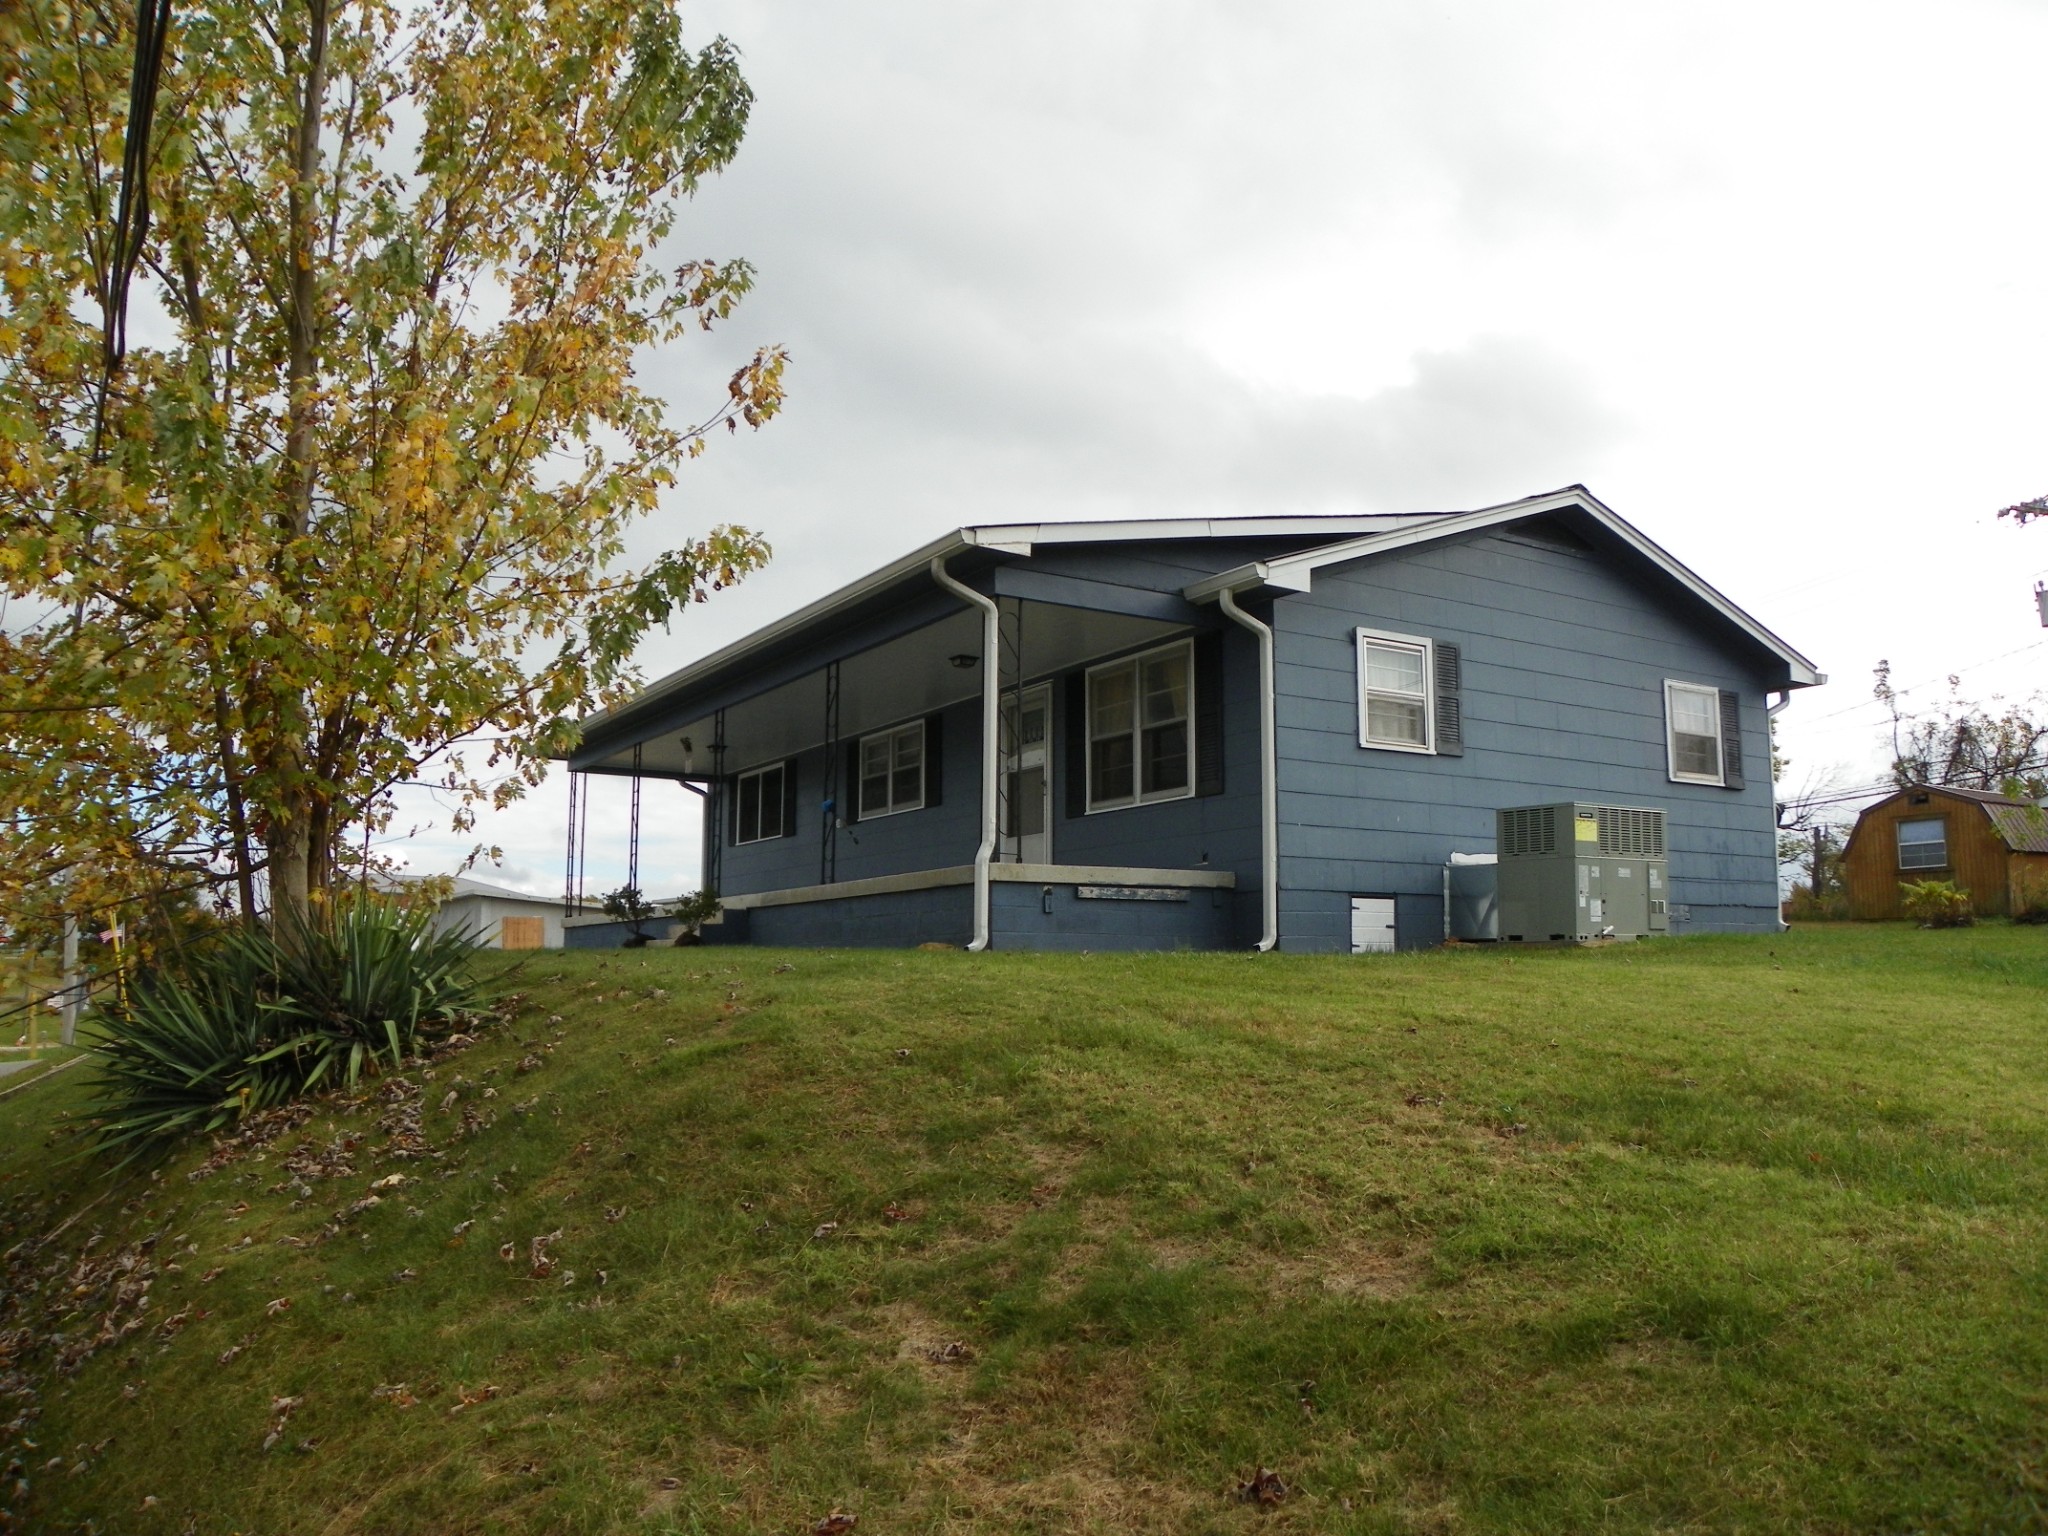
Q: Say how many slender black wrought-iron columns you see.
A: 5